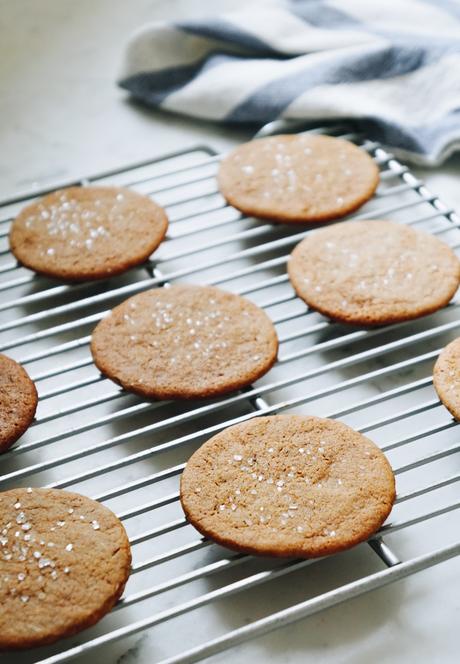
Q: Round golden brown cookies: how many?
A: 8